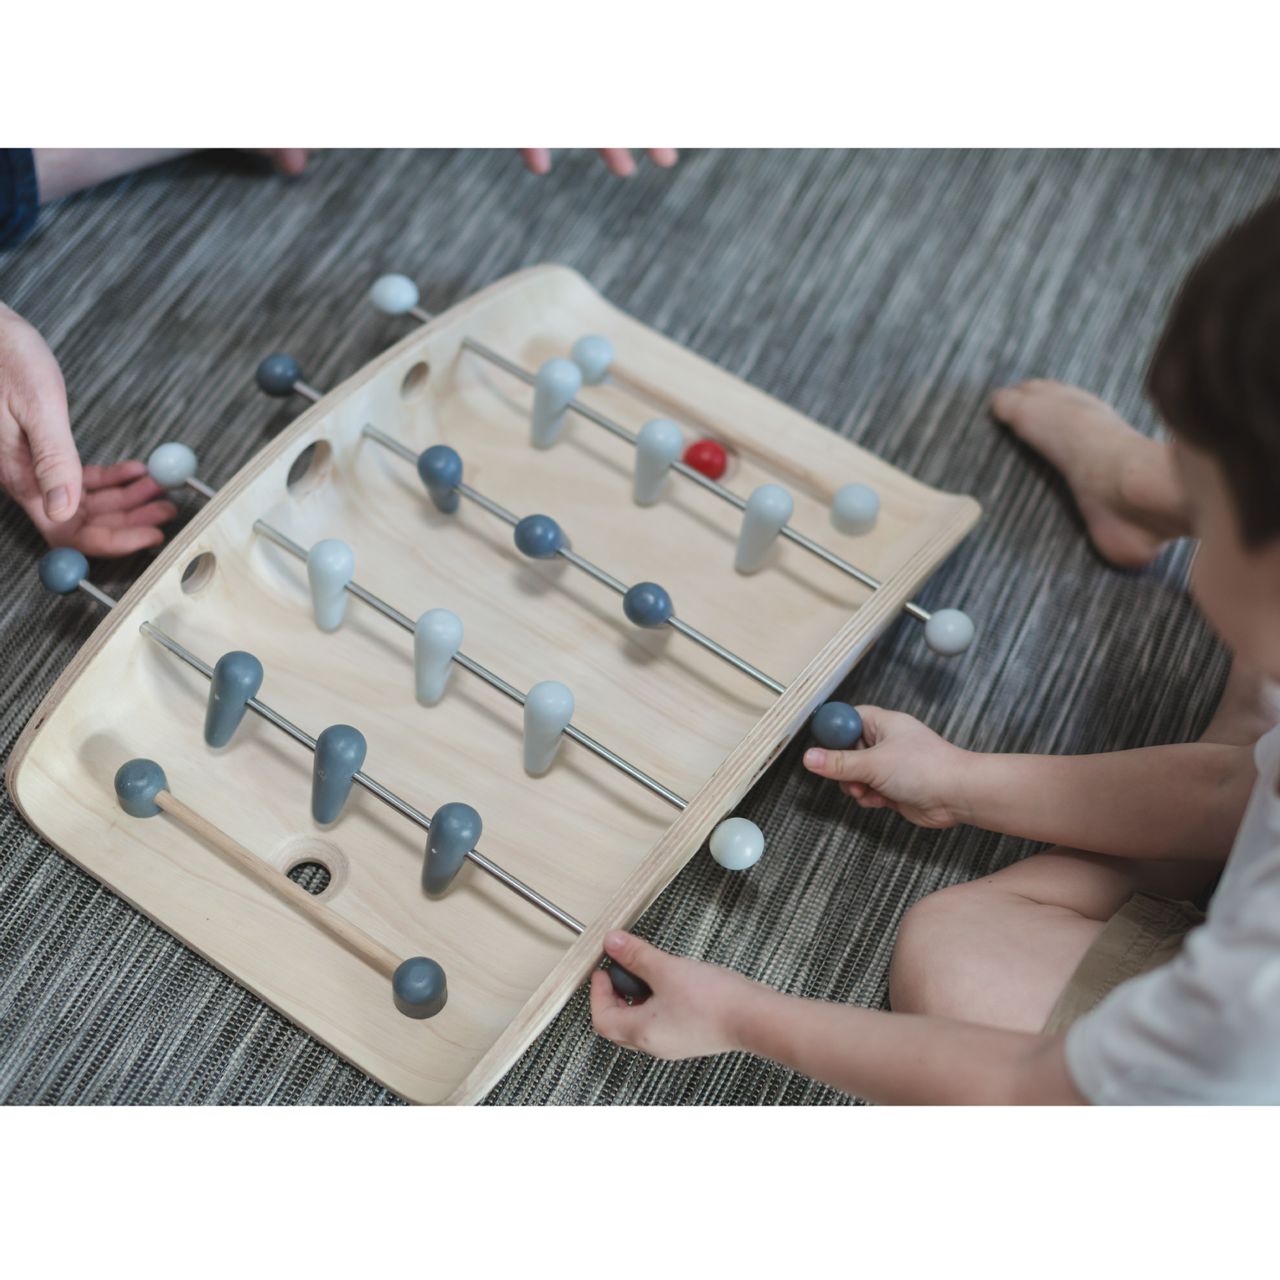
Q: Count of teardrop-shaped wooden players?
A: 12